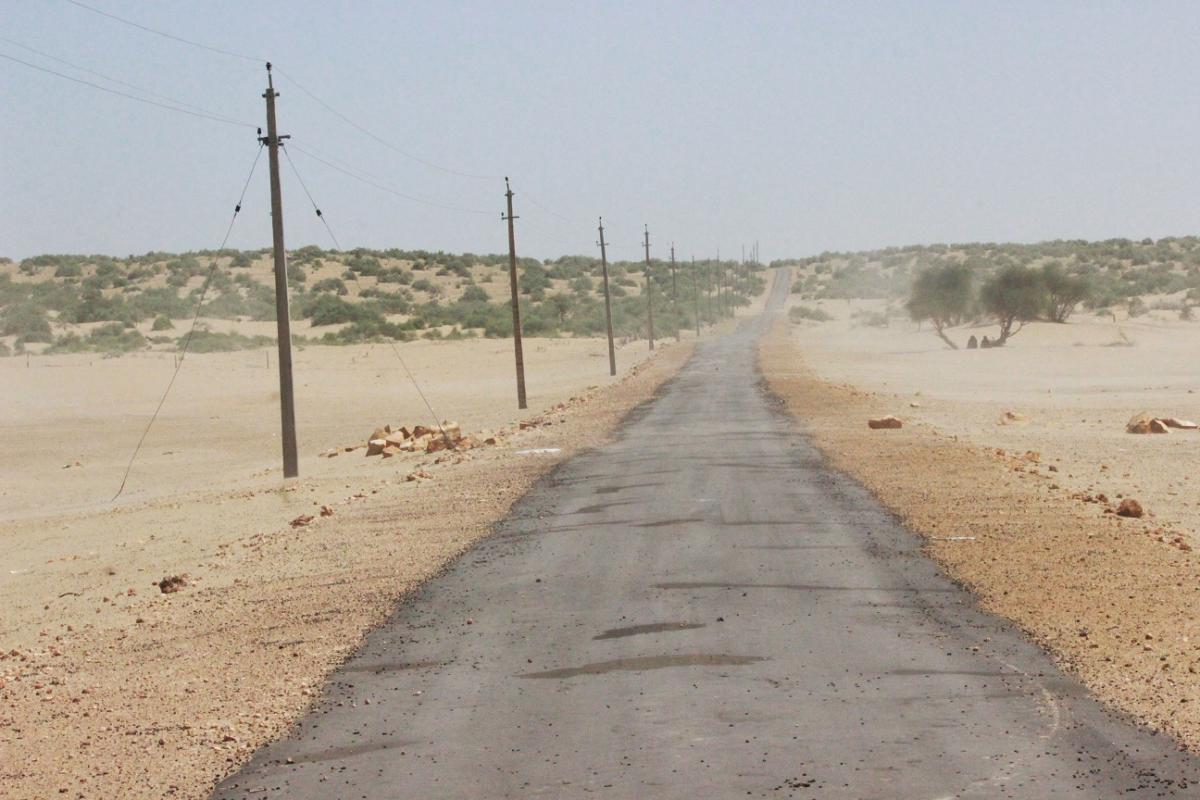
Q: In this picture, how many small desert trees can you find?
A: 3